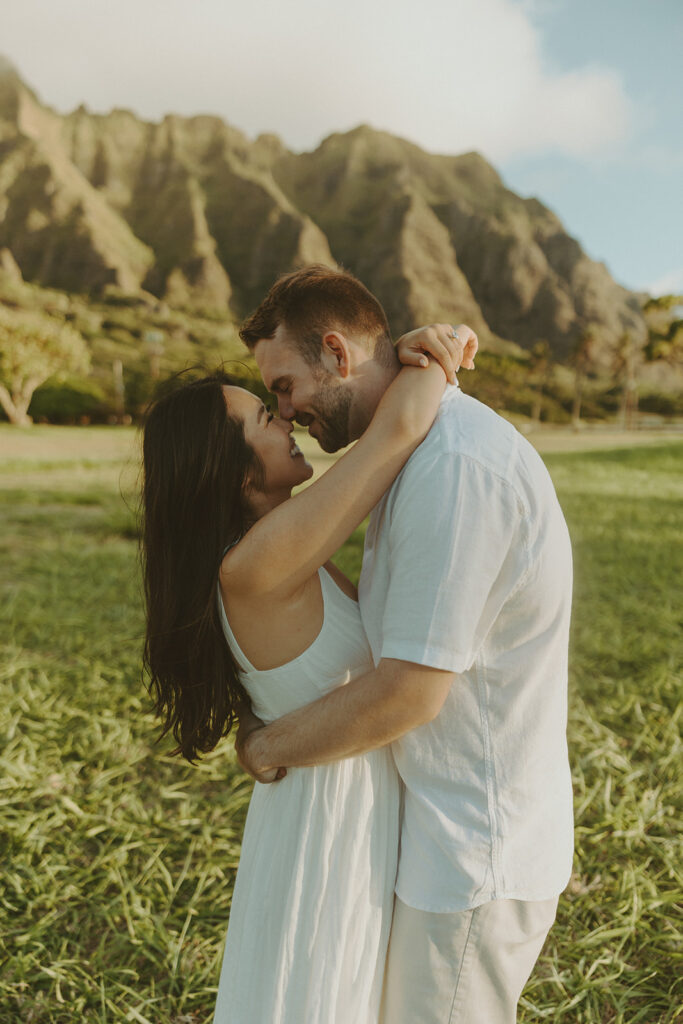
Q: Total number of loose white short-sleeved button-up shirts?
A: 1